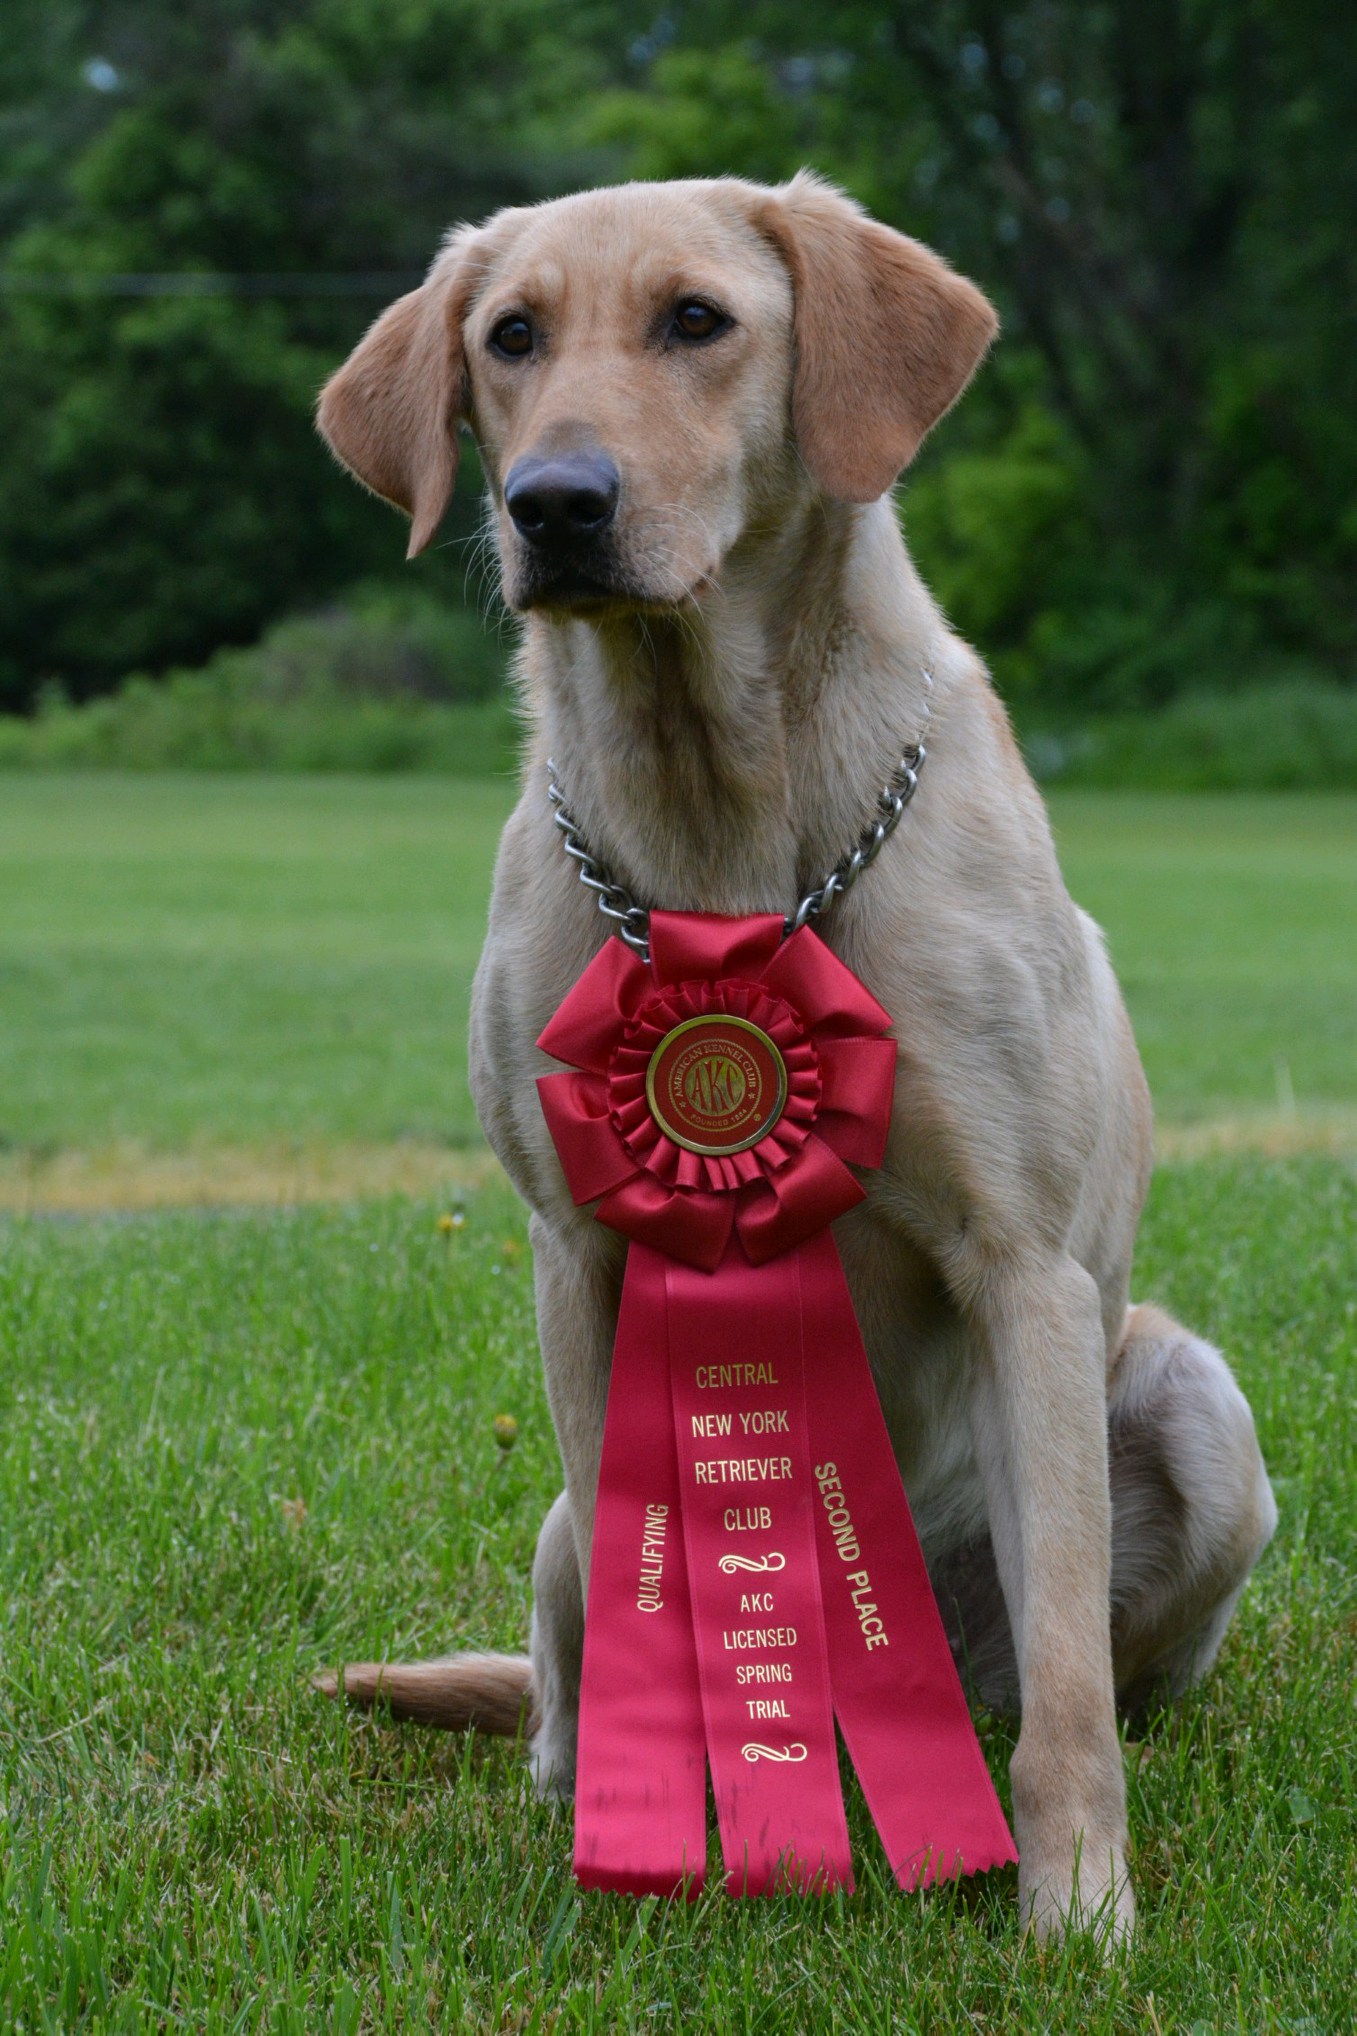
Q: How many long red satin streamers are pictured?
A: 3